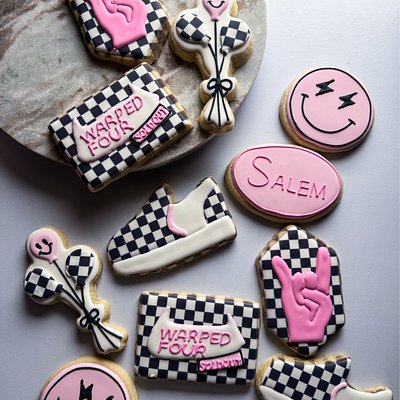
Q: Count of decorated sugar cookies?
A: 11